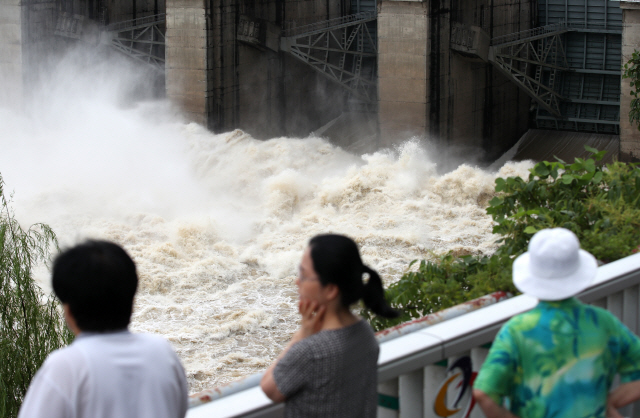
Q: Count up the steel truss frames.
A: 3